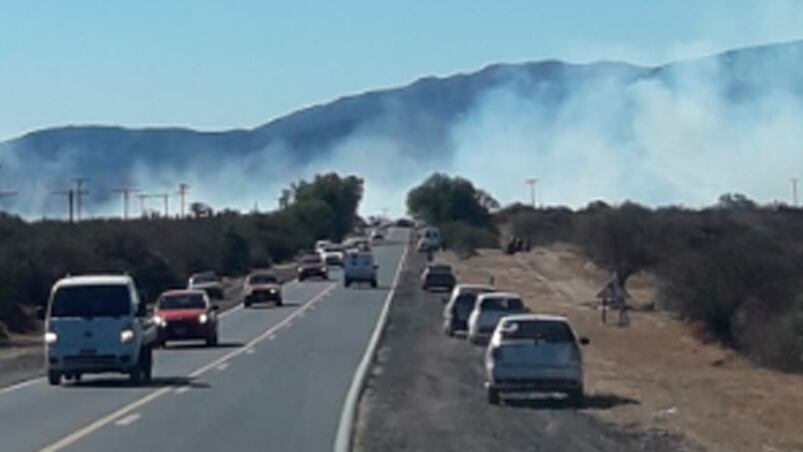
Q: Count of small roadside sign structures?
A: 1